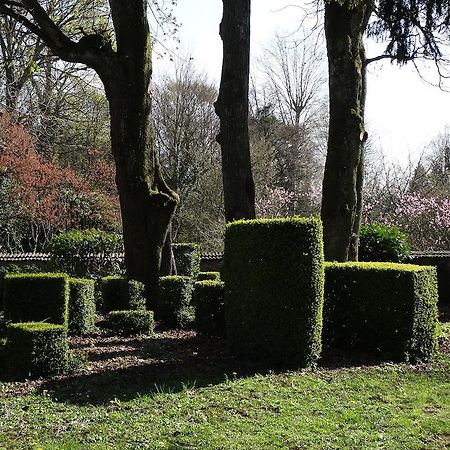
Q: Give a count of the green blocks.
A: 11